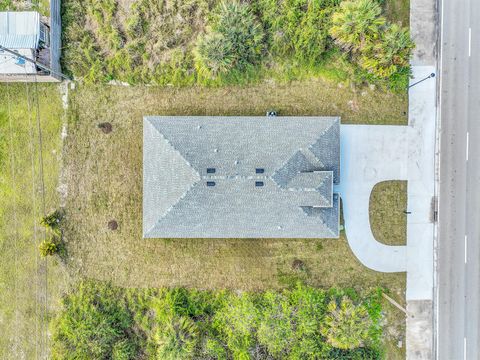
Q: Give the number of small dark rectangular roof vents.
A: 4